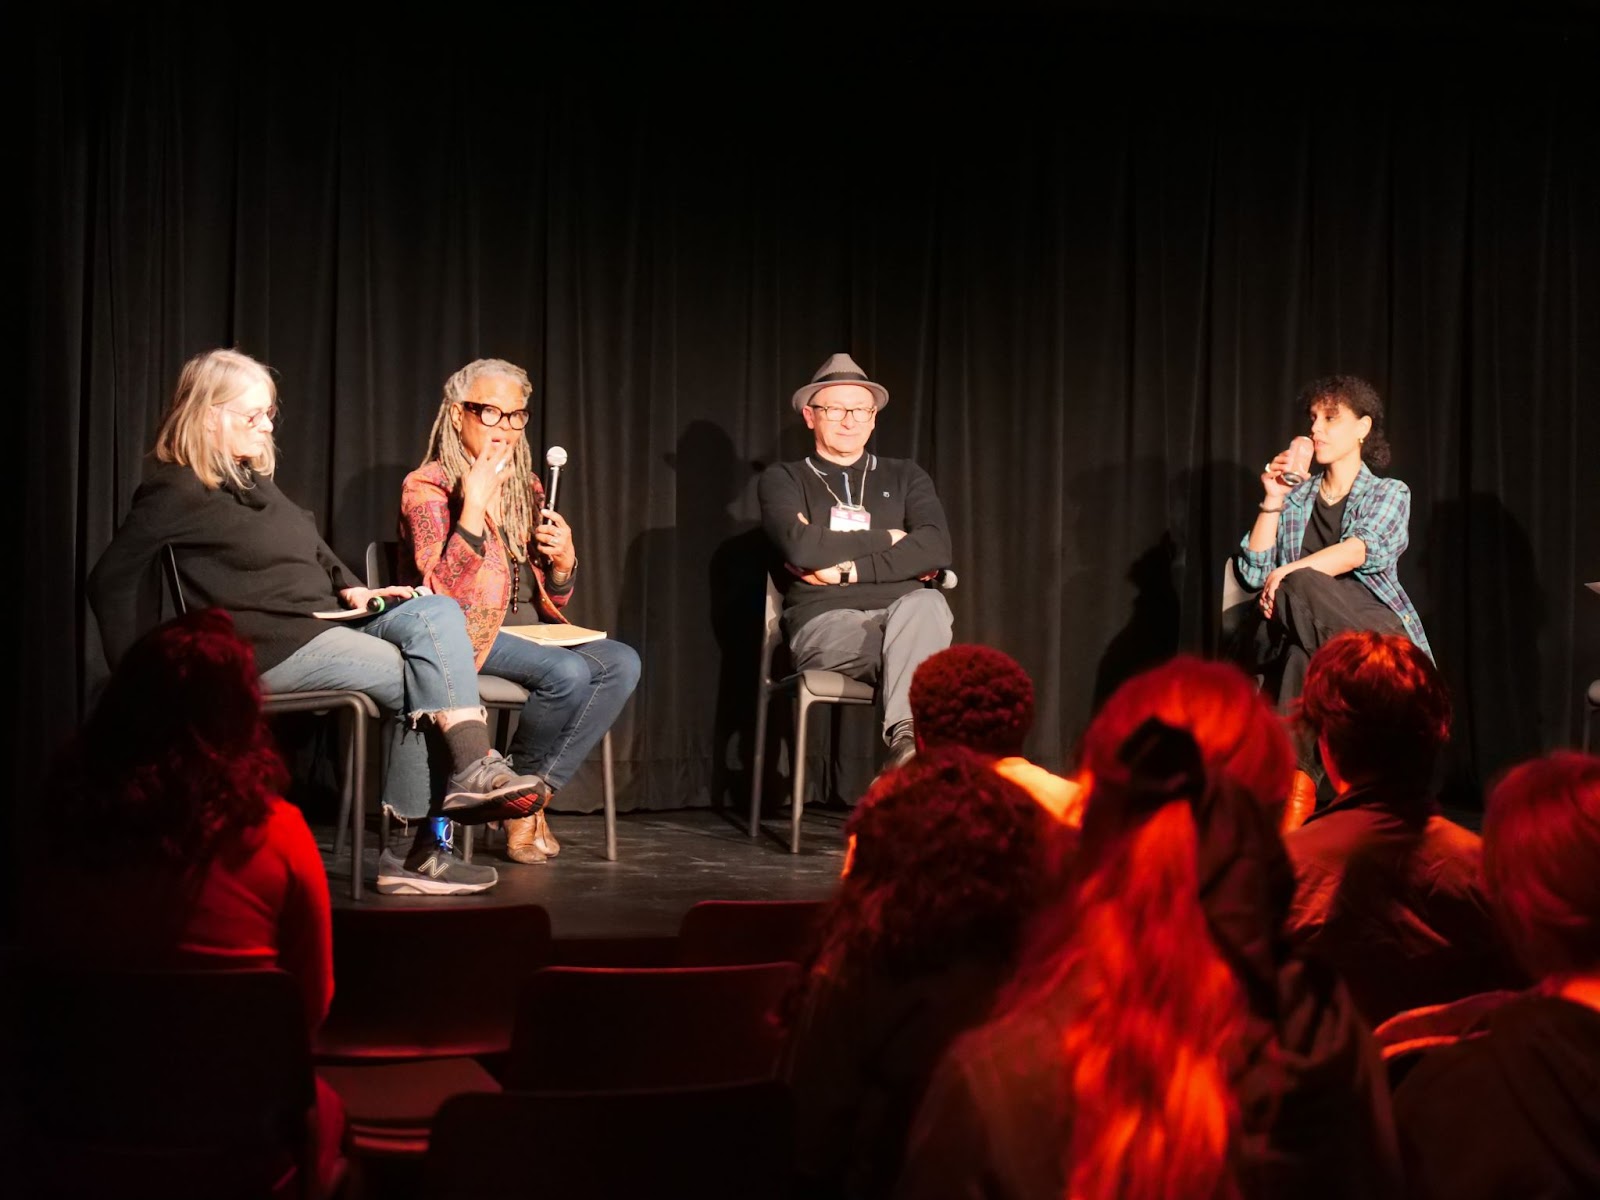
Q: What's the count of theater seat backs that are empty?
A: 4